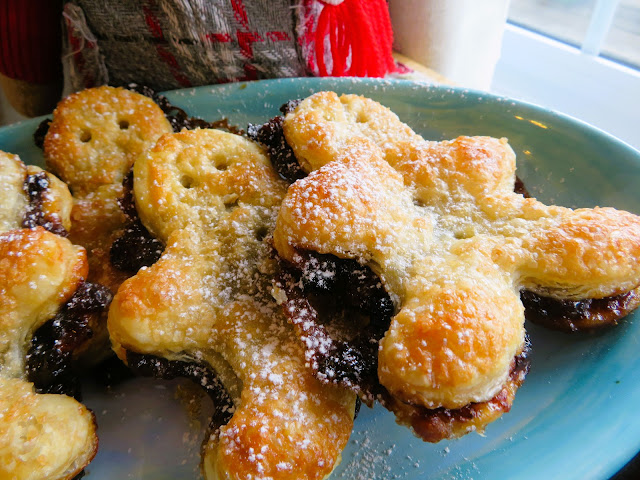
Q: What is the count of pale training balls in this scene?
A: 0